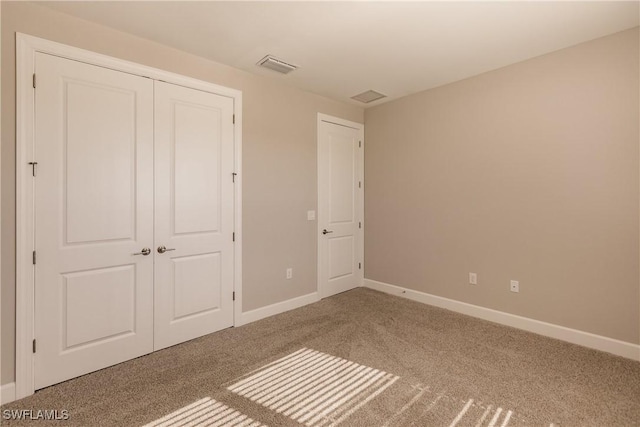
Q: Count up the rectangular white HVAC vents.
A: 2